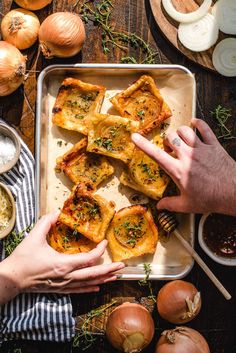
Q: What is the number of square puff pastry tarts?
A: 8